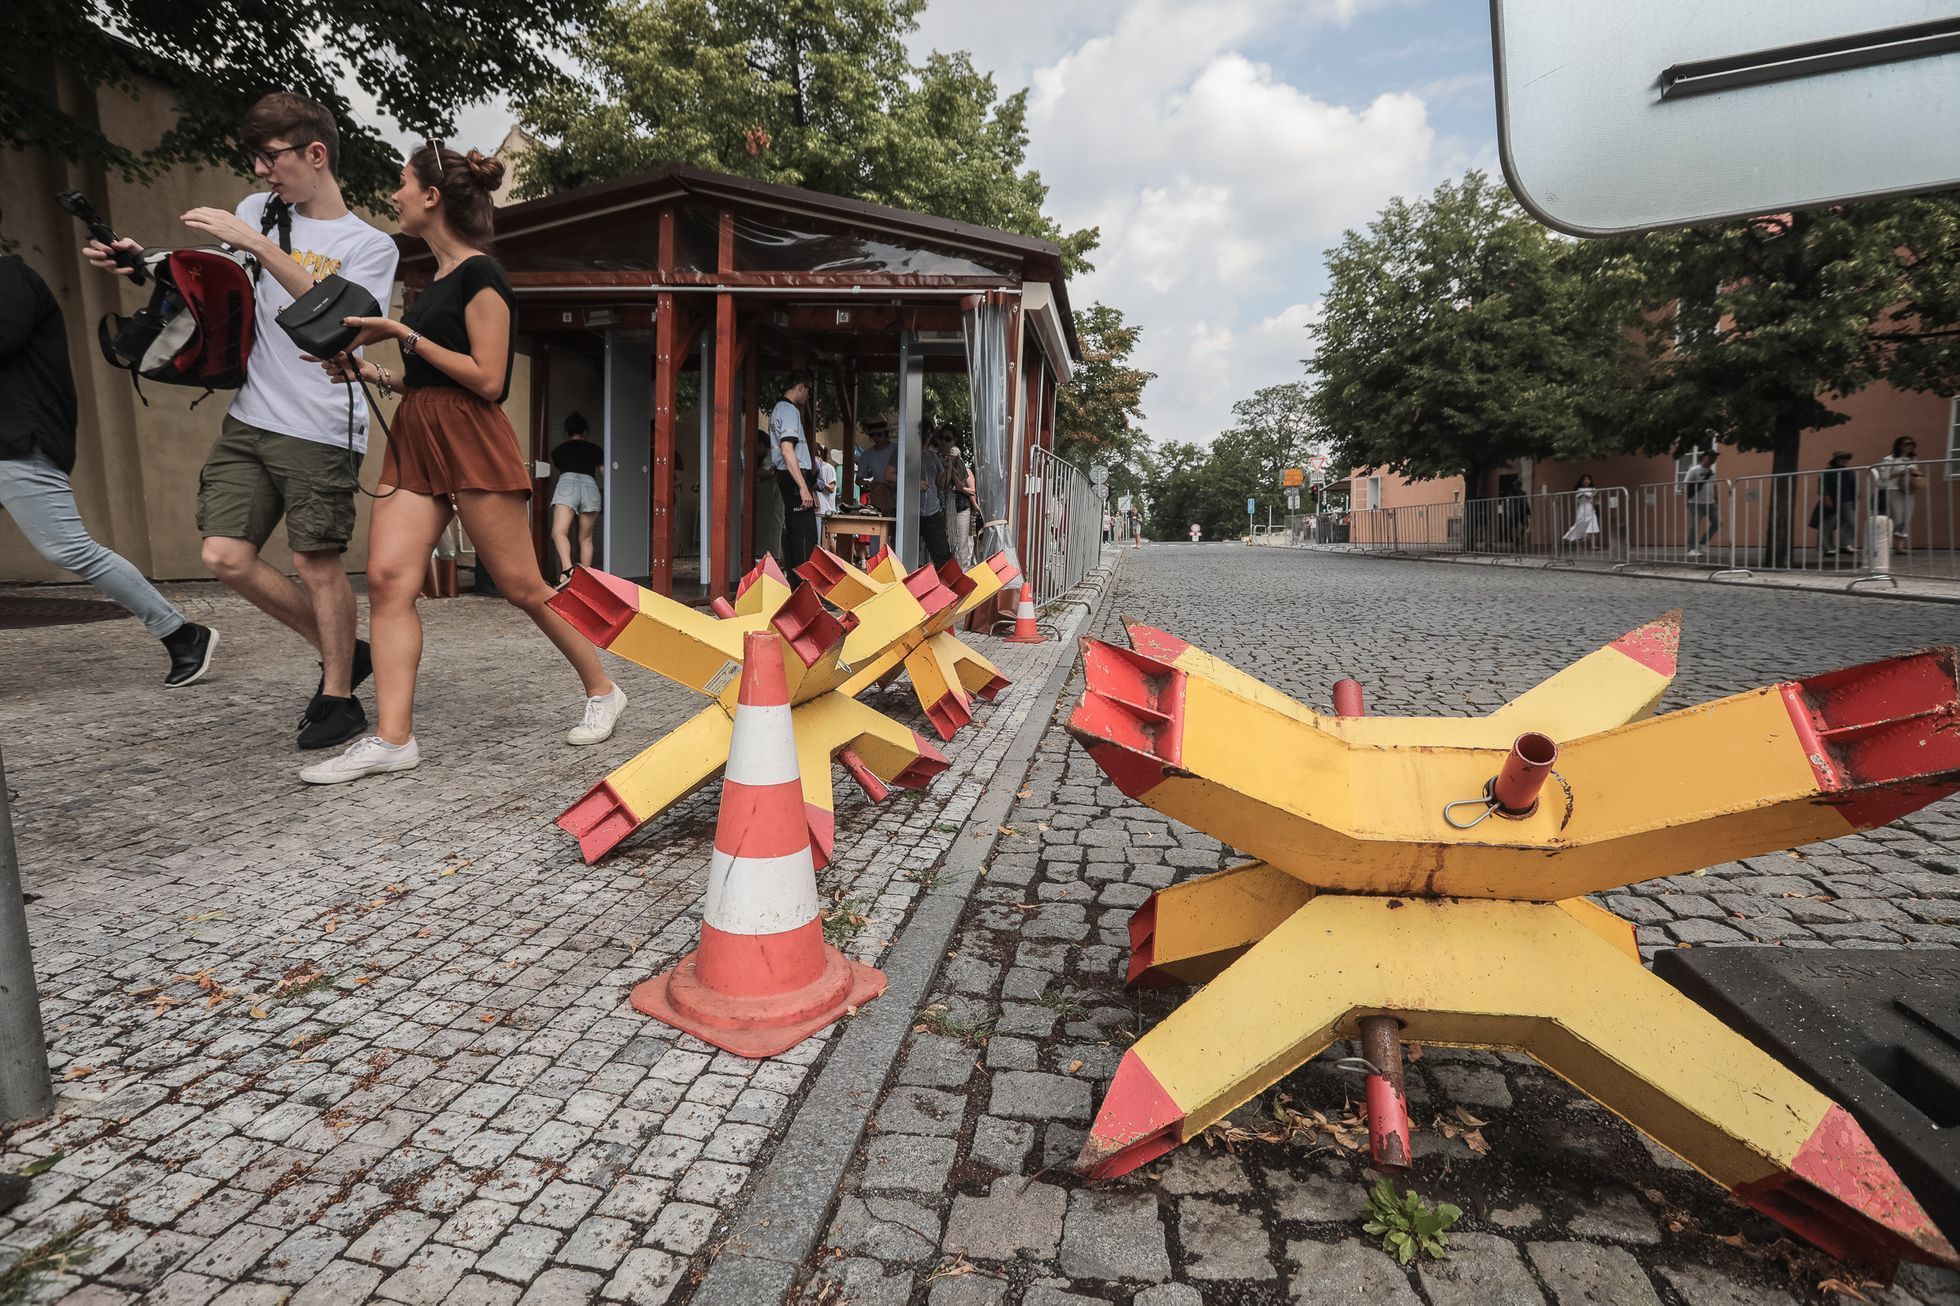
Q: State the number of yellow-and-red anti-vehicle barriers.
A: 3